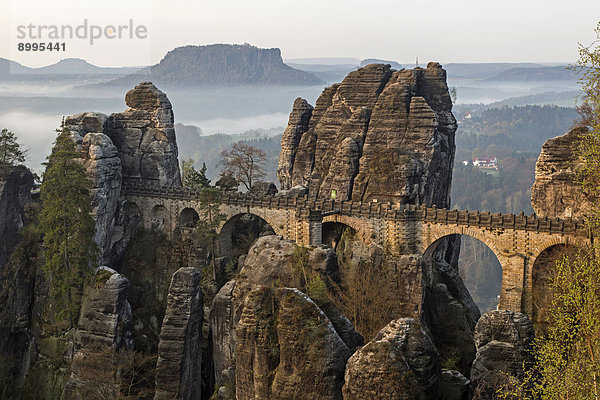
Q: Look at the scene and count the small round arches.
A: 3